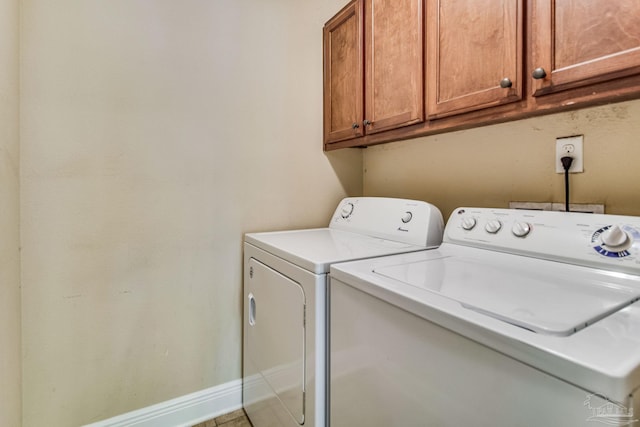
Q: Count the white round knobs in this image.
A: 6